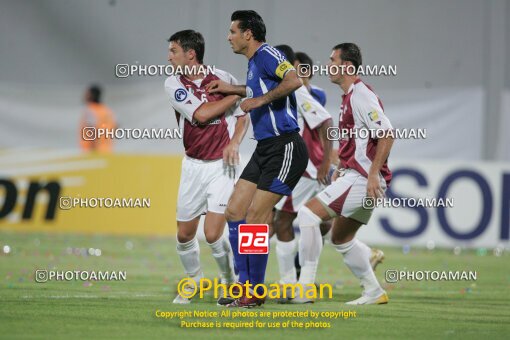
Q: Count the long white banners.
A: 1